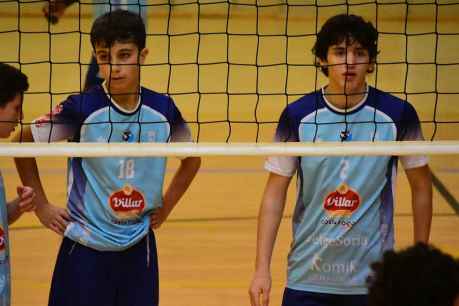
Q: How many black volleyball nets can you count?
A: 1